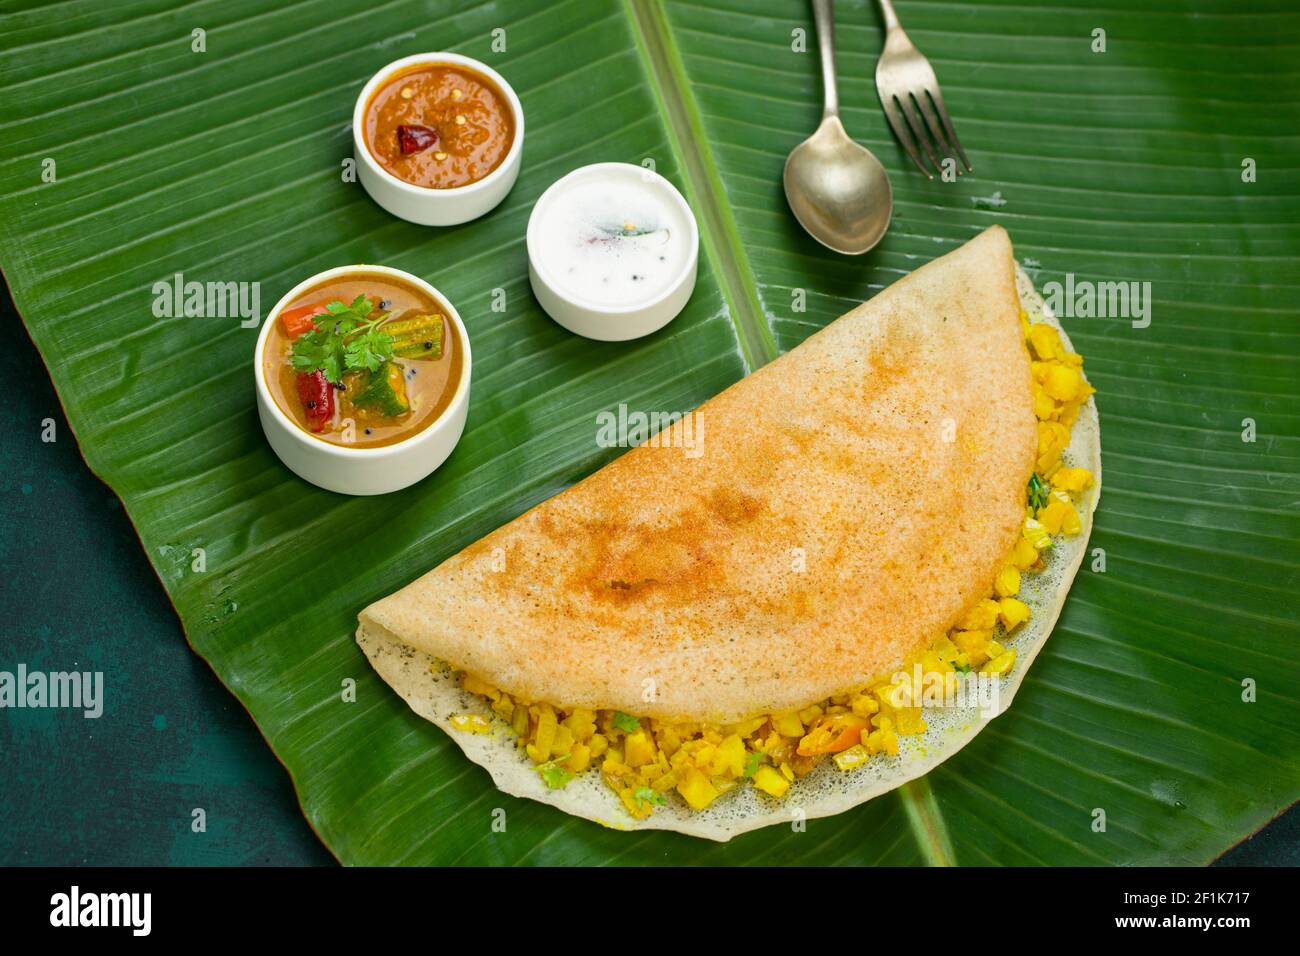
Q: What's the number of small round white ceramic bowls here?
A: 3